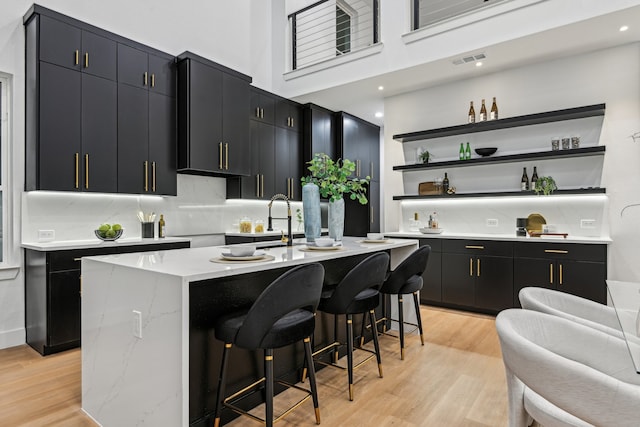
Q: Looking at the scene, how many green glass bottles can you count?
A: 2